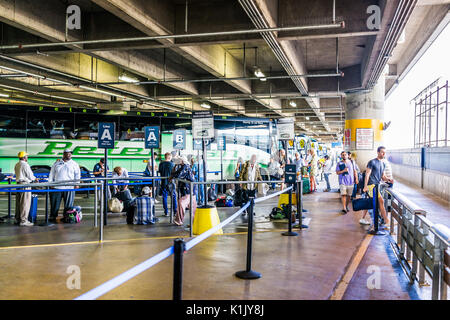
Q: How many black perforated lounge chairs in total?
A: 0